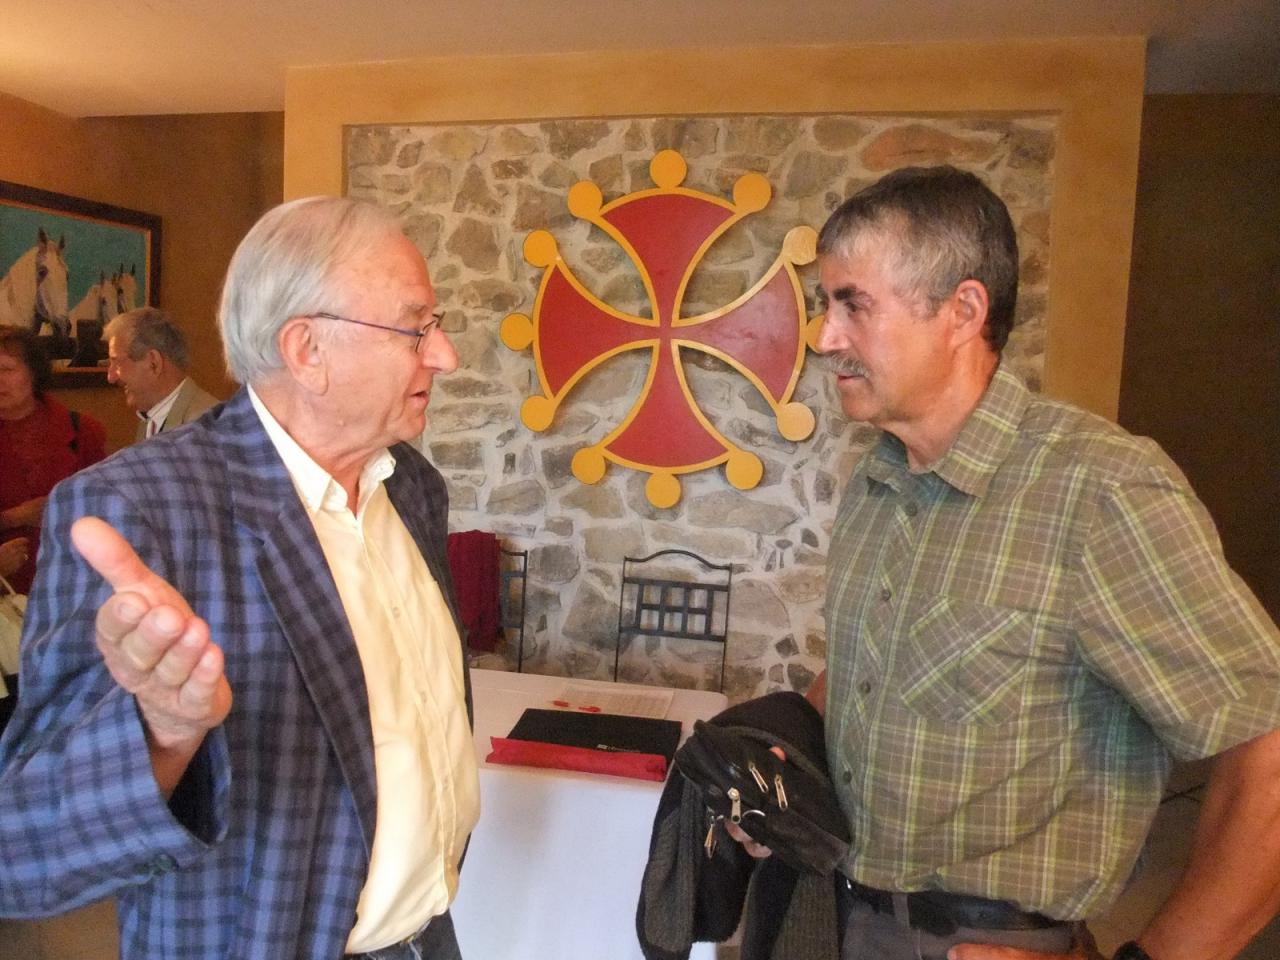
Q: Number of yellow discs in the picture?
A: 12